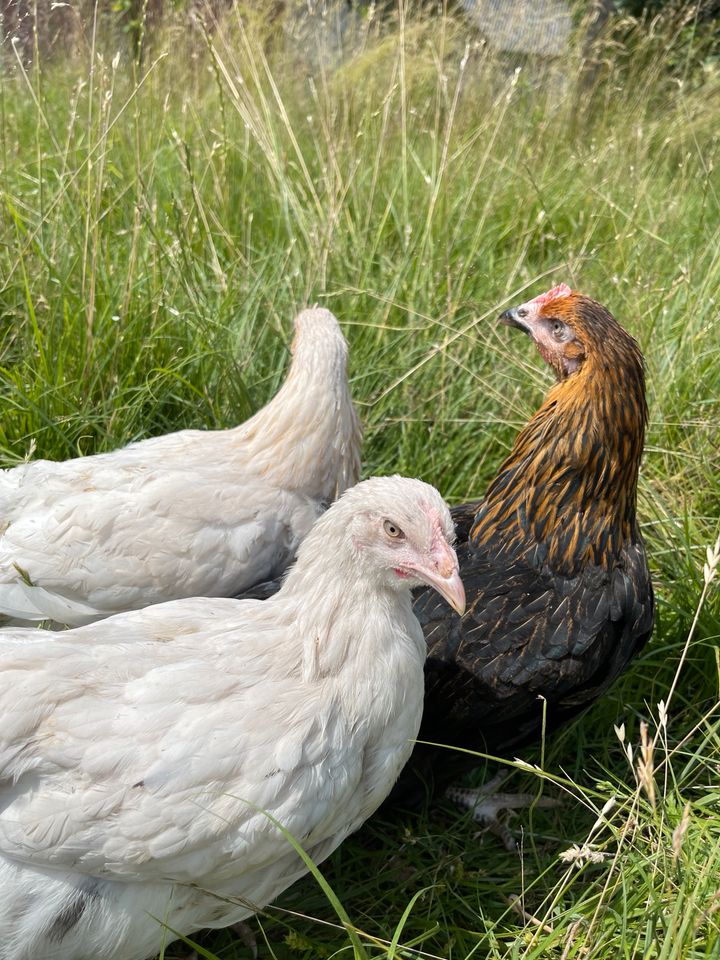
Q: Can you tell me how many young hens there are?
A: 3